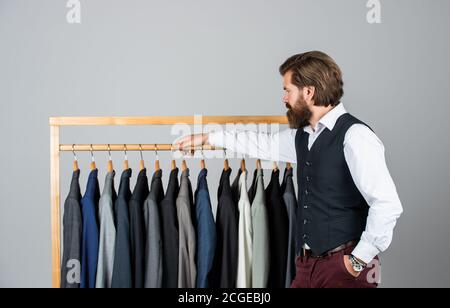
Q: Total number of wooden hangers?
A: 14